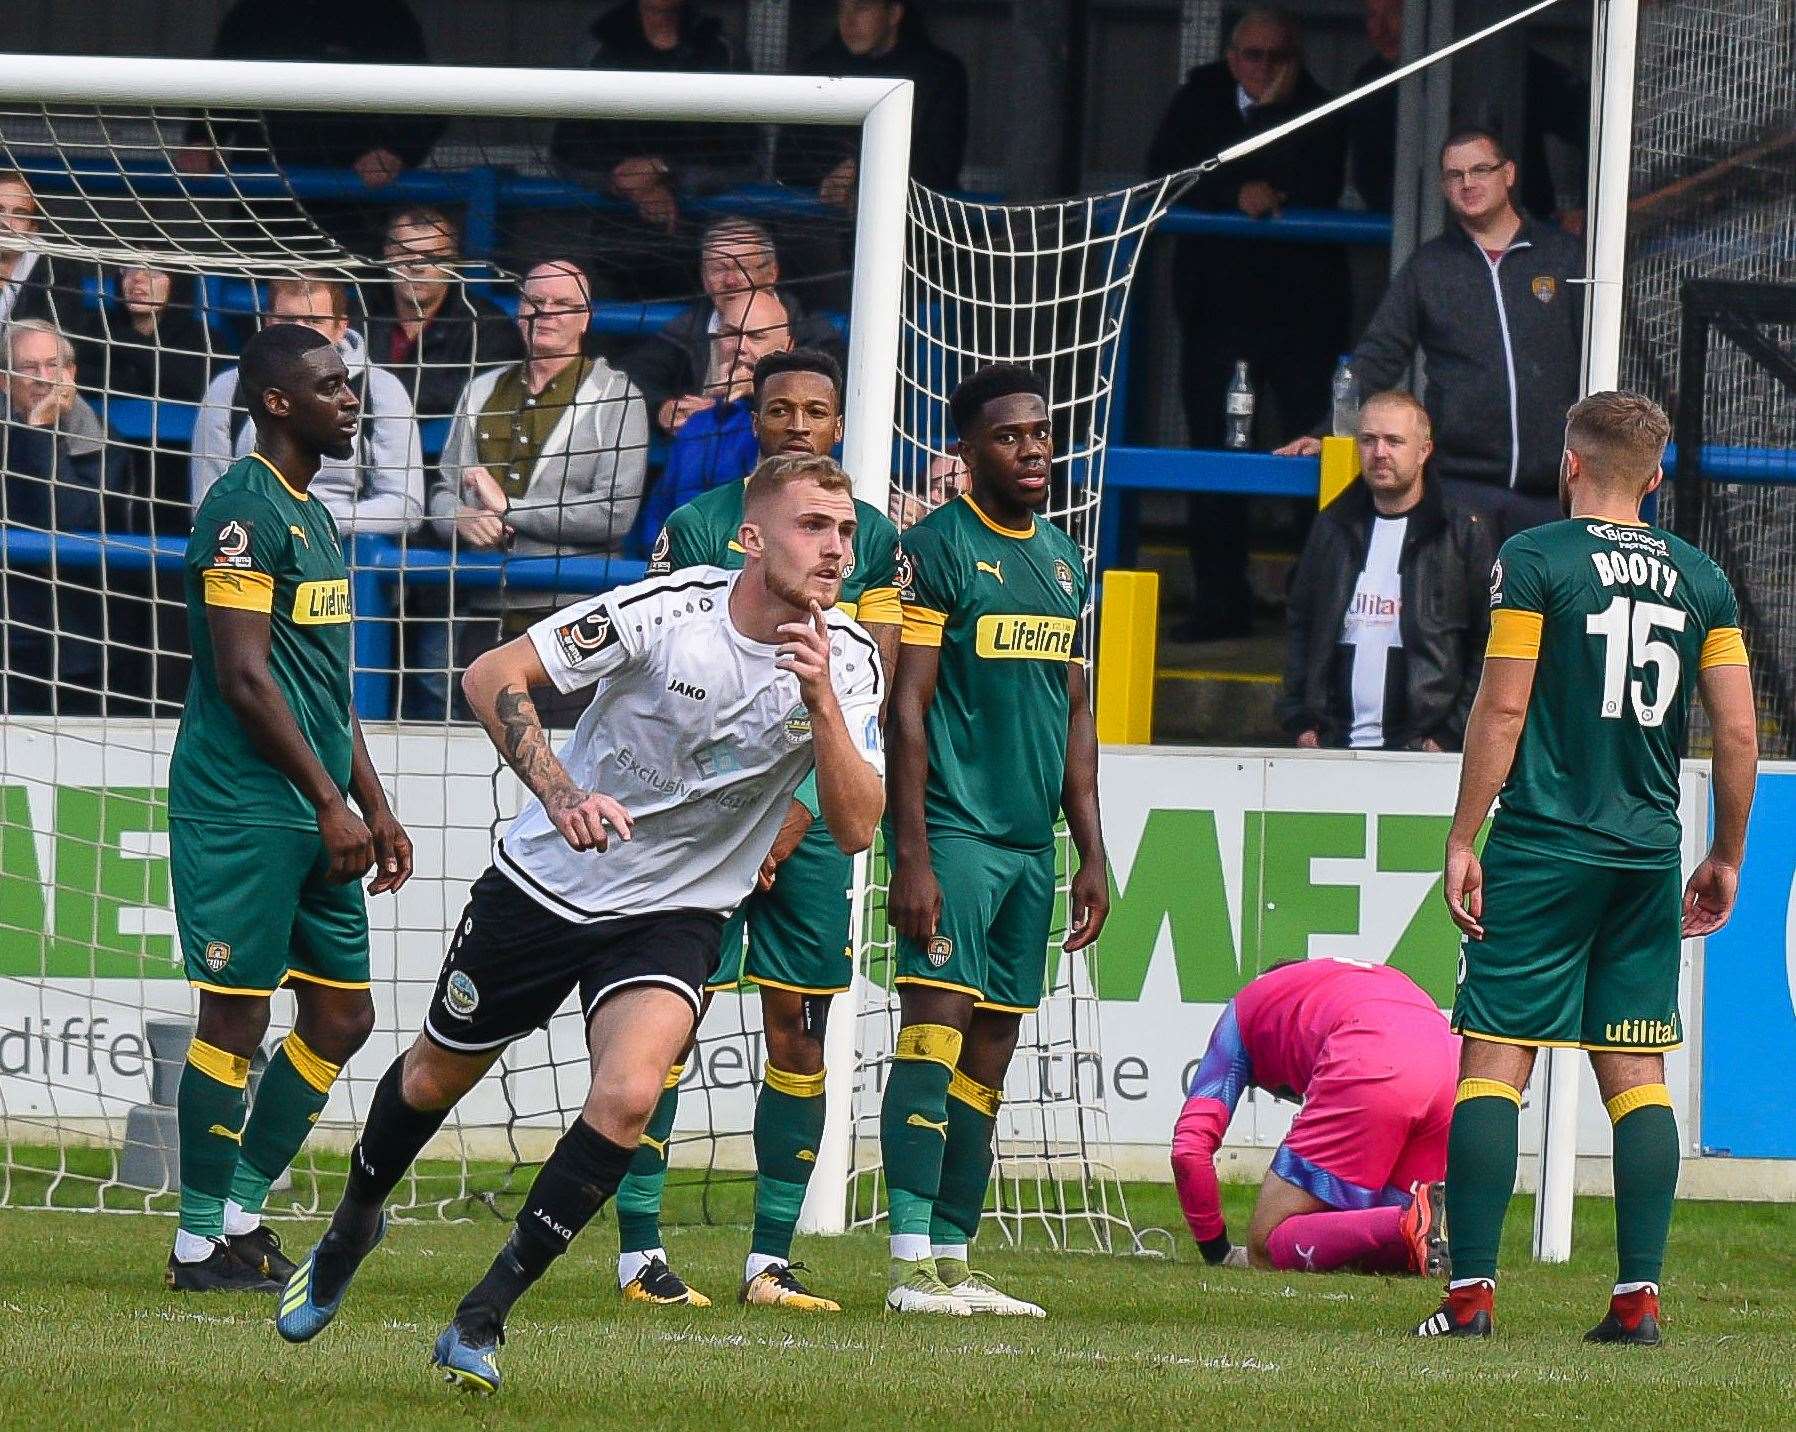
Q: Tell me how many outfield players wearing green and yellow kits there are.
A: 4